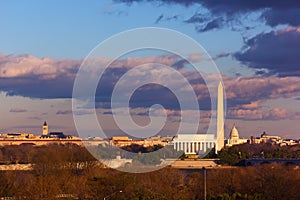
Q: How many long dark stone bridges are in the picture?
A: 1